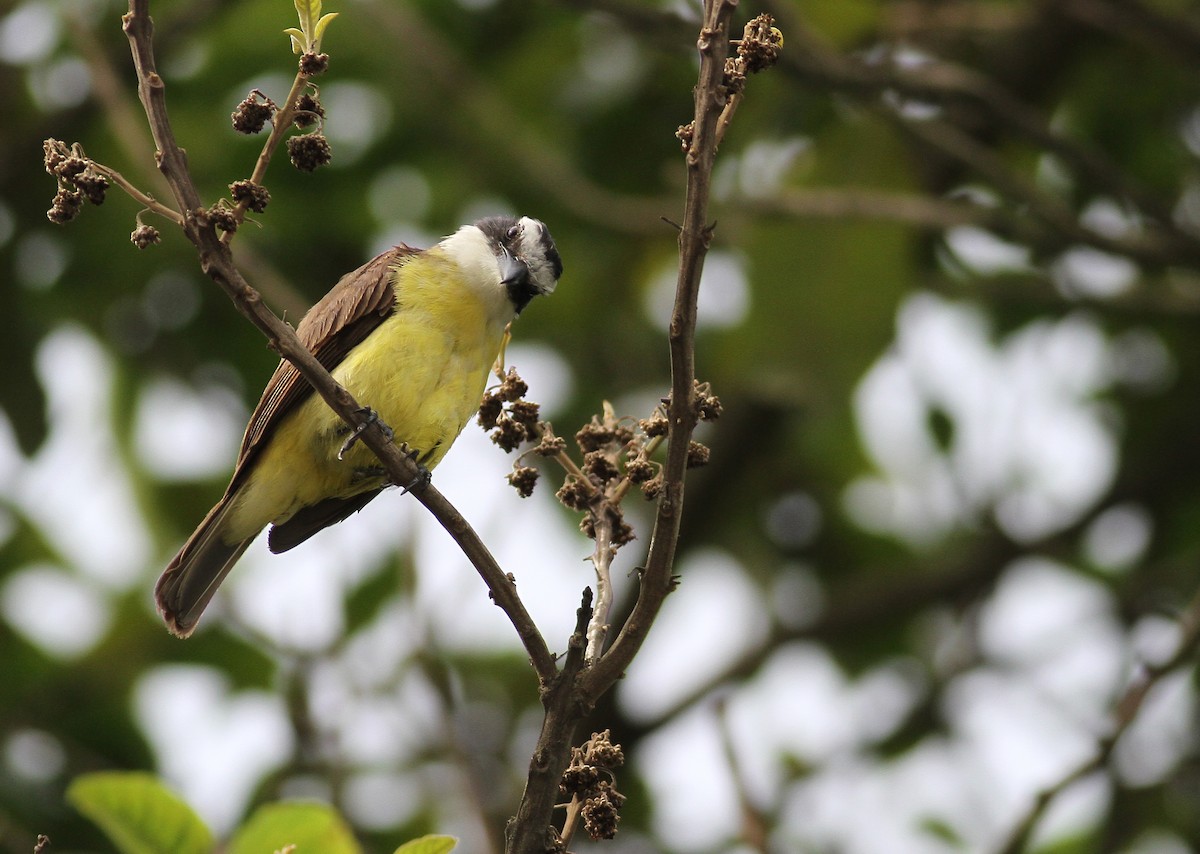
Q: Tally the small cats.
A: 0